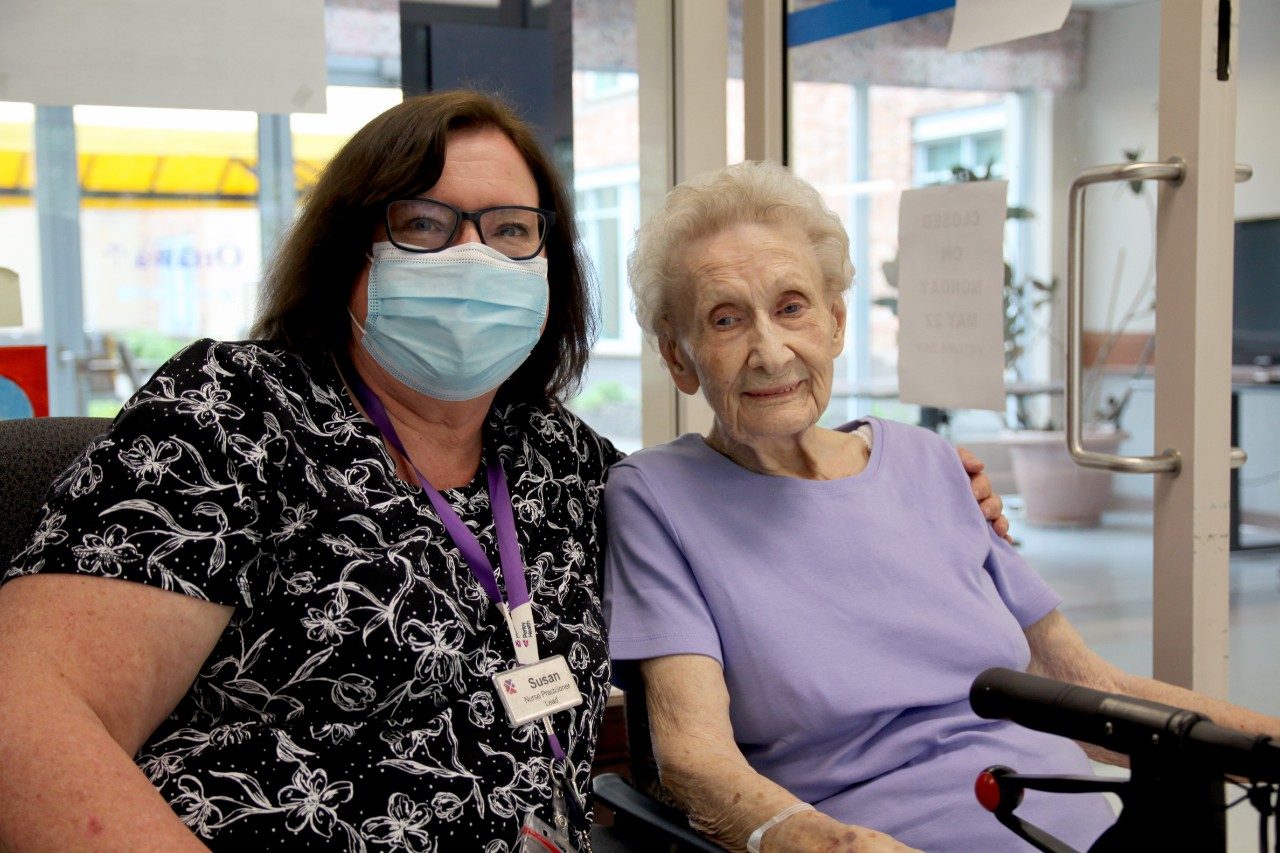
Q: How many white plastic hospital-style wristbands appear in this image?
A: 1